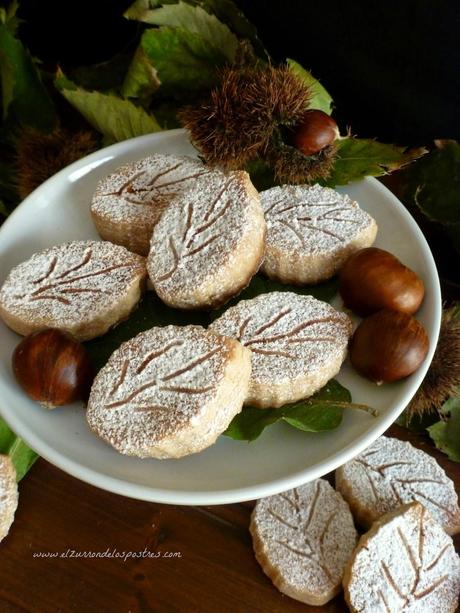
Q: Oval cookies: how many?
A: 10